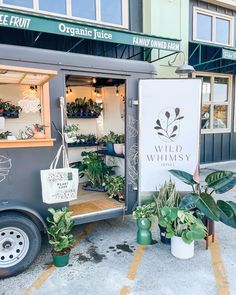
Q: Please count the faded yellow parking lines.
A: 3